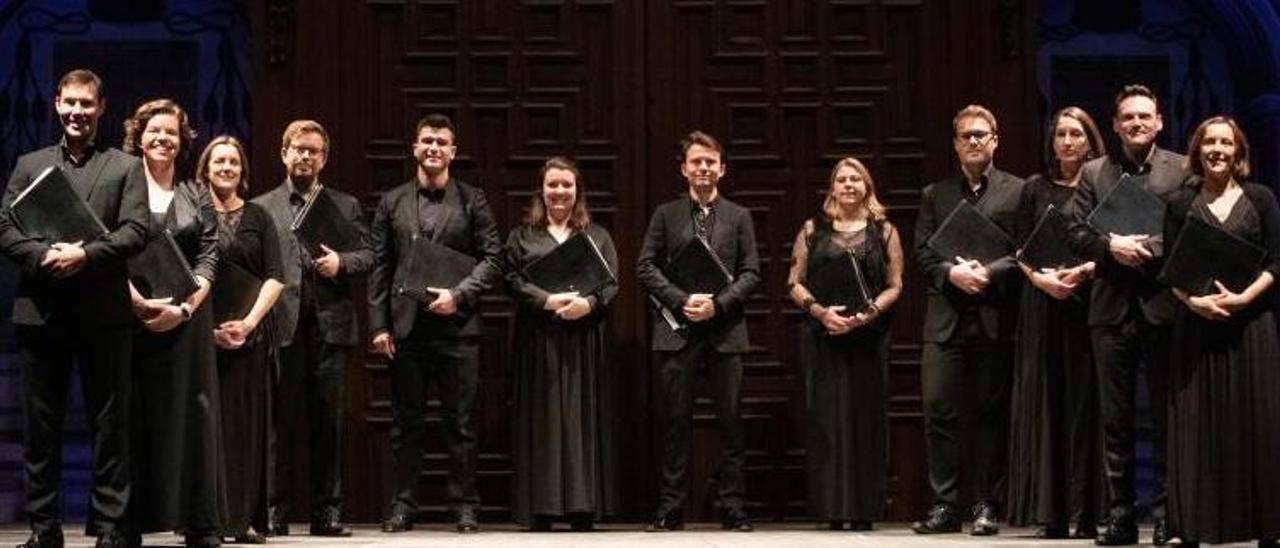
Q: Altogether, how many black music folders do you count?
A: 12